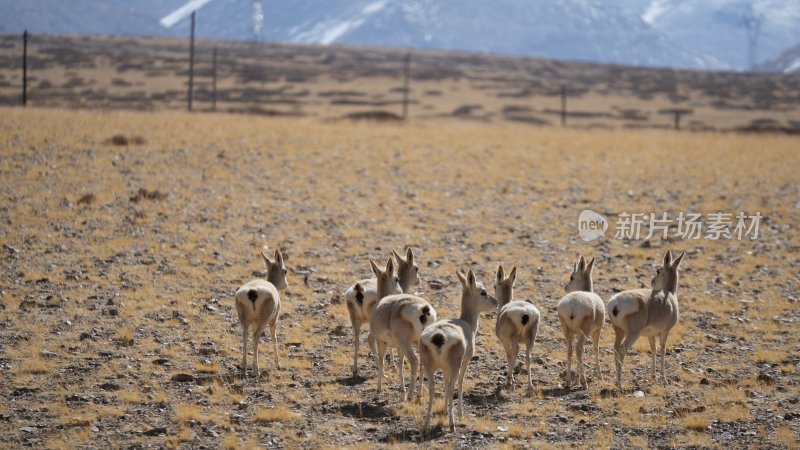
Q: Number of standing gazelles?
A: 7